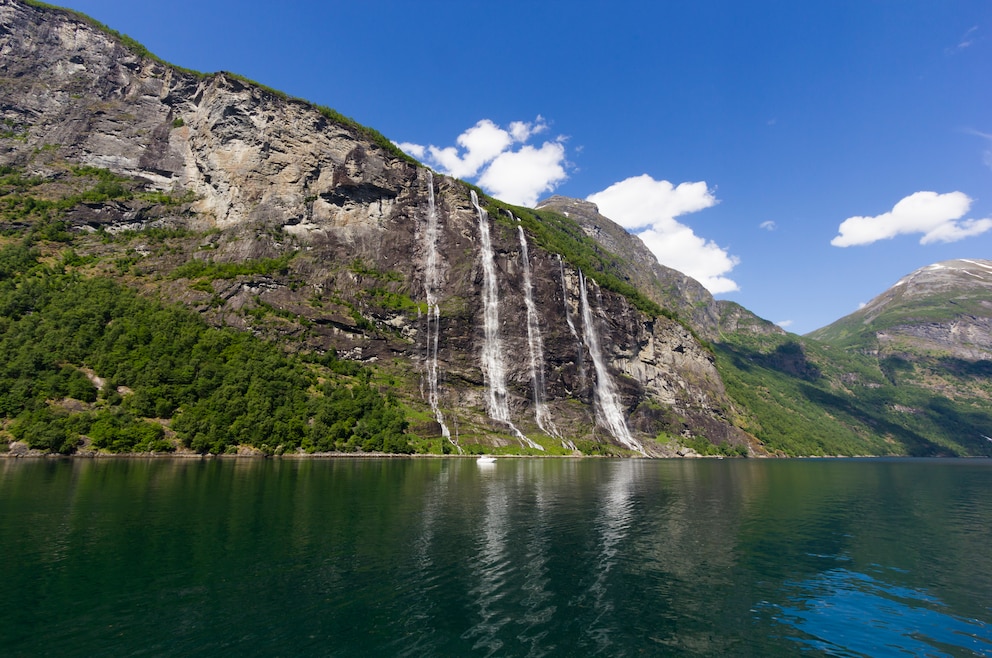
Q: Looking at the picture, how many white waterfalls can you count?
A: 5